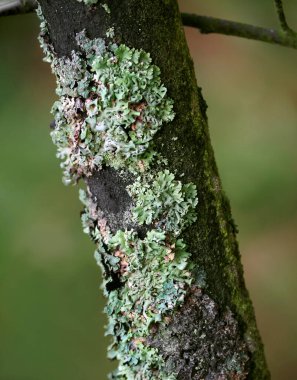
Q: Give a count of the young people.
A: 0